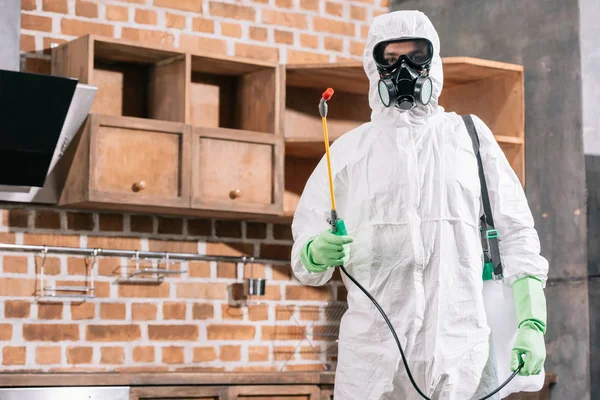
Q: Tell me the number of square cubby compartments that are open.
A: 2